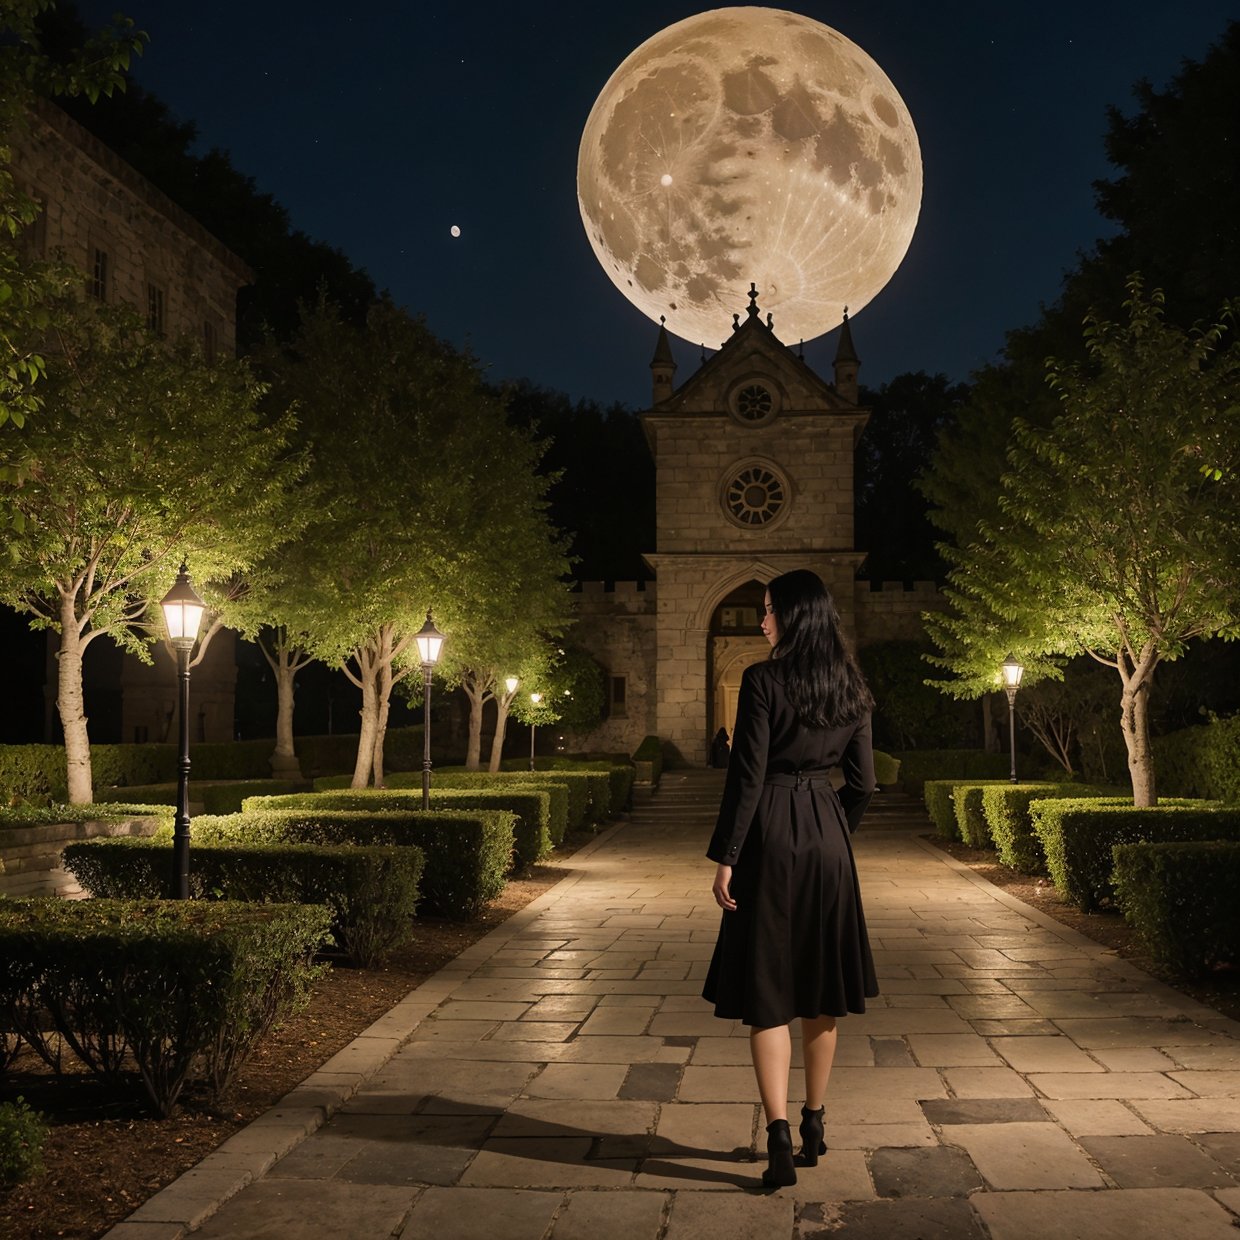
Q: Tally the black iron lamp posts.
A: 5